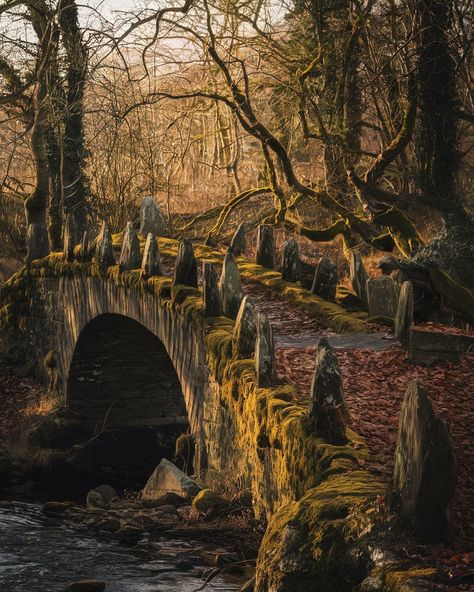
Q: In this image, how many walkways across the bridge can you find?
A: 1